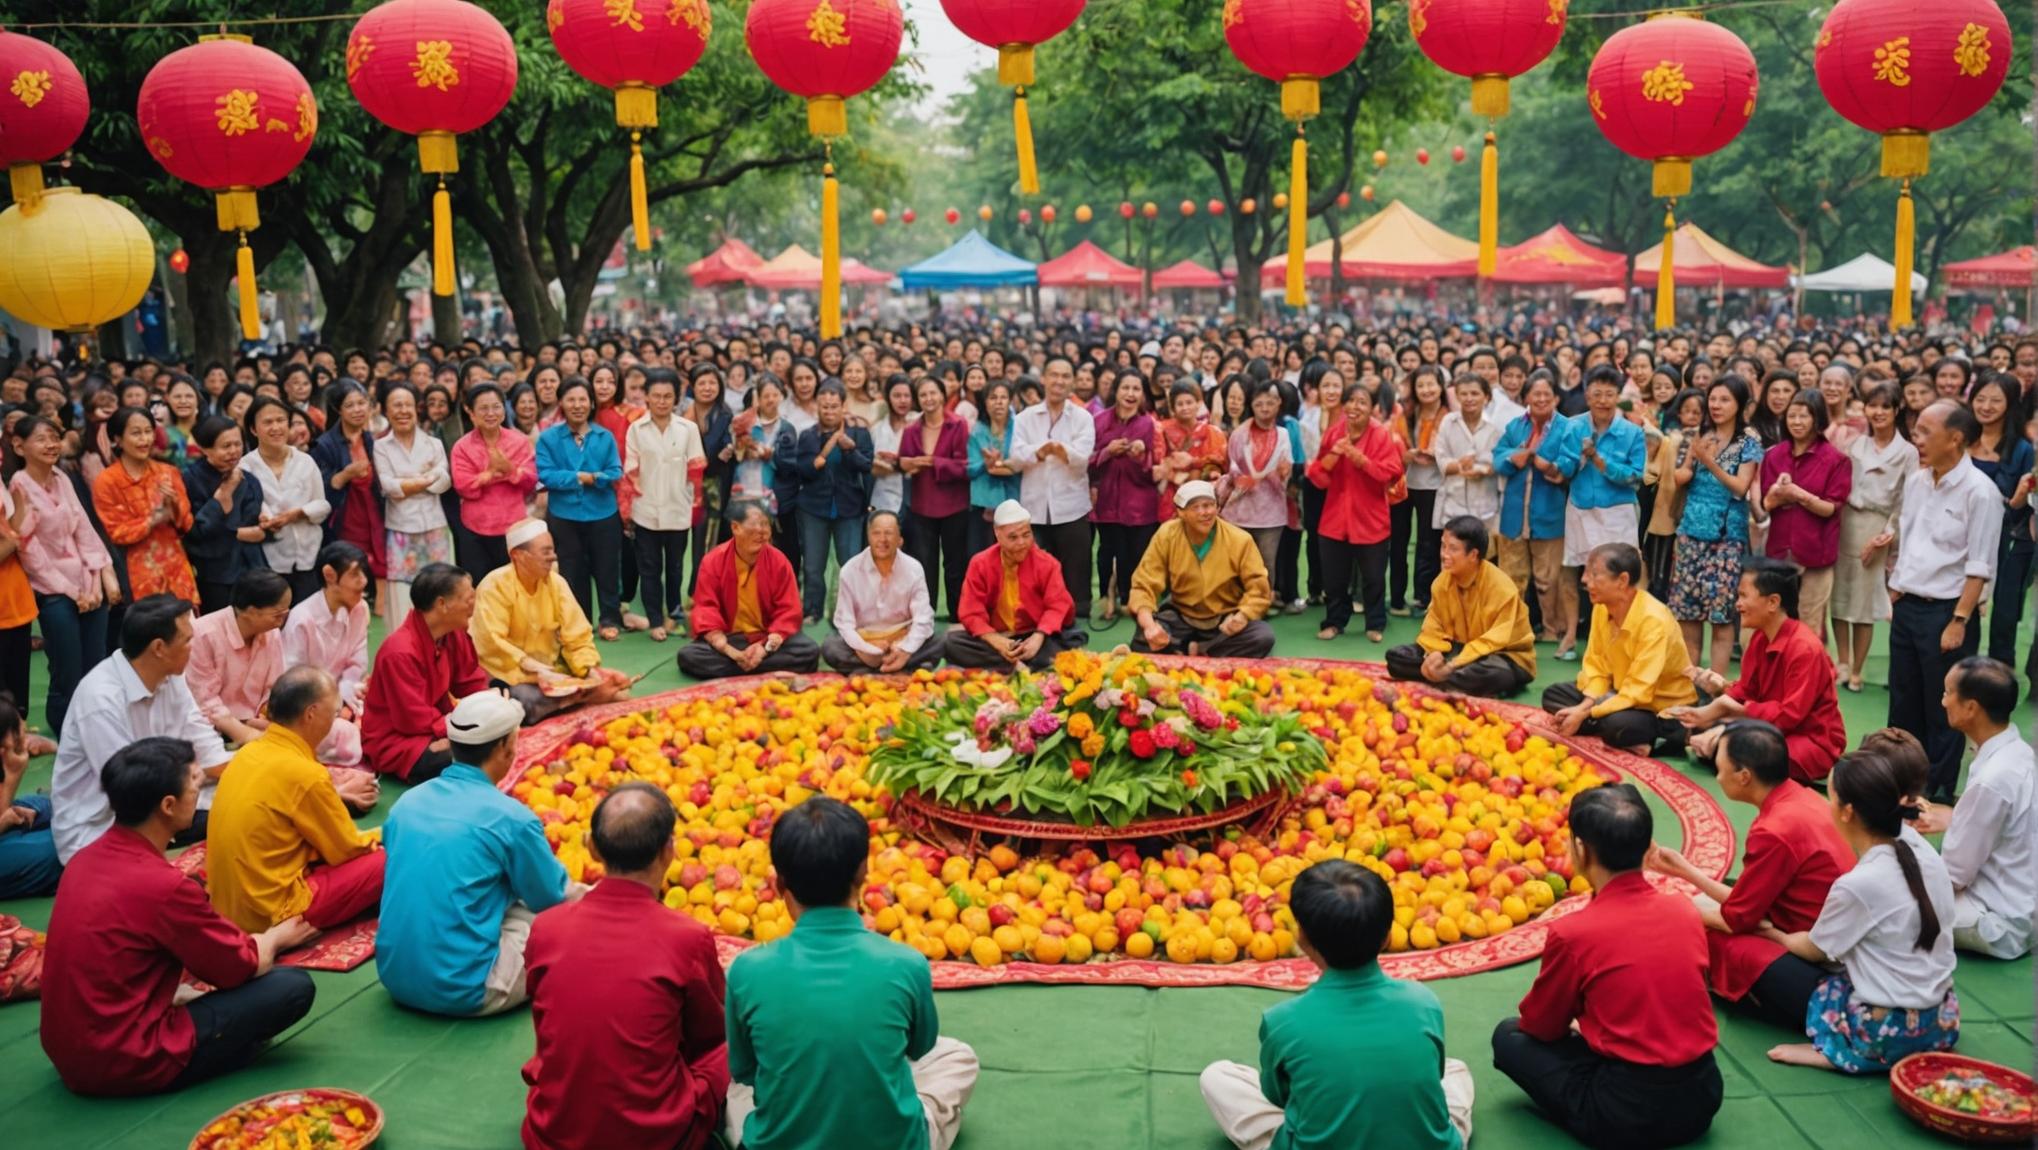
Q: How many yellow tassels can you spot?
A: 9